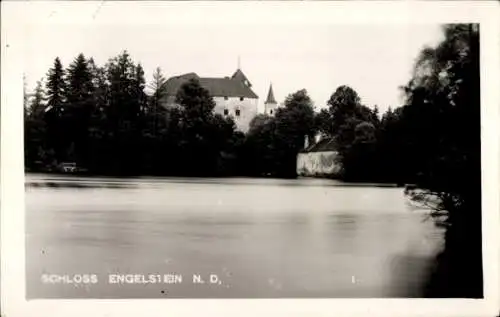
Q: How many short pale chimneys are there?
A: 2